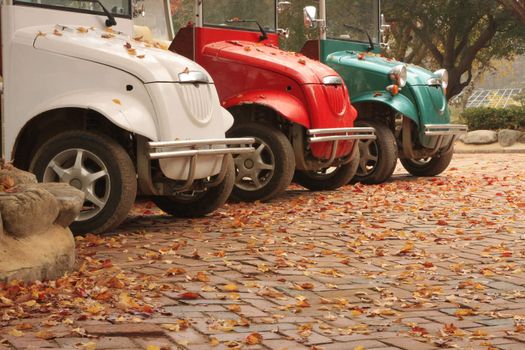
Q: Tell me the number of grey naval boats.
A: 0